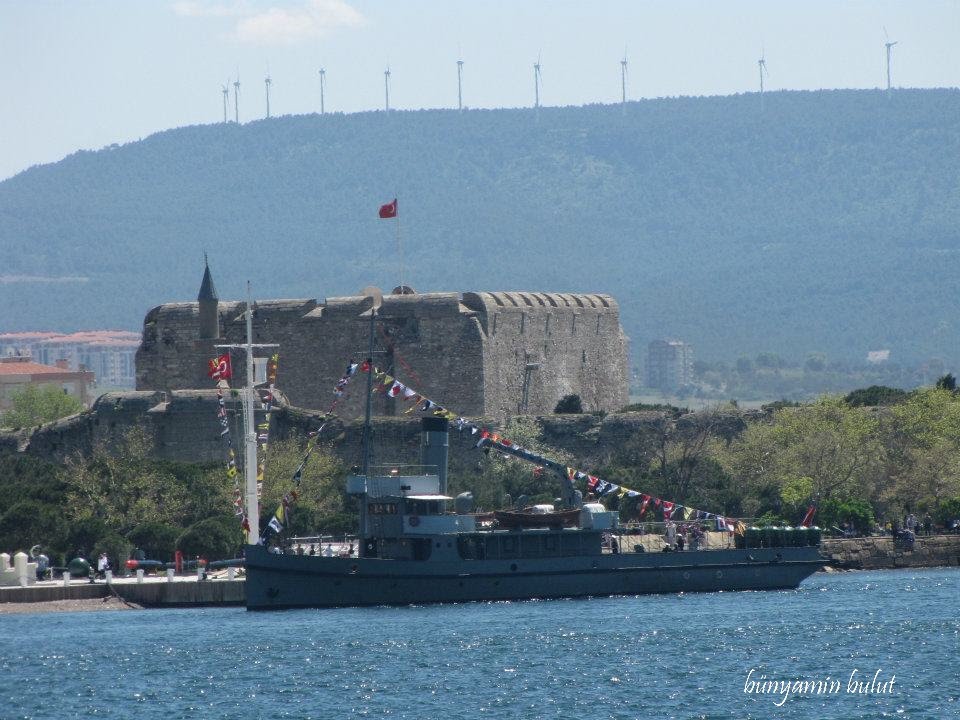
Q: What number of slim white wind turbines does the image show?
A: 10